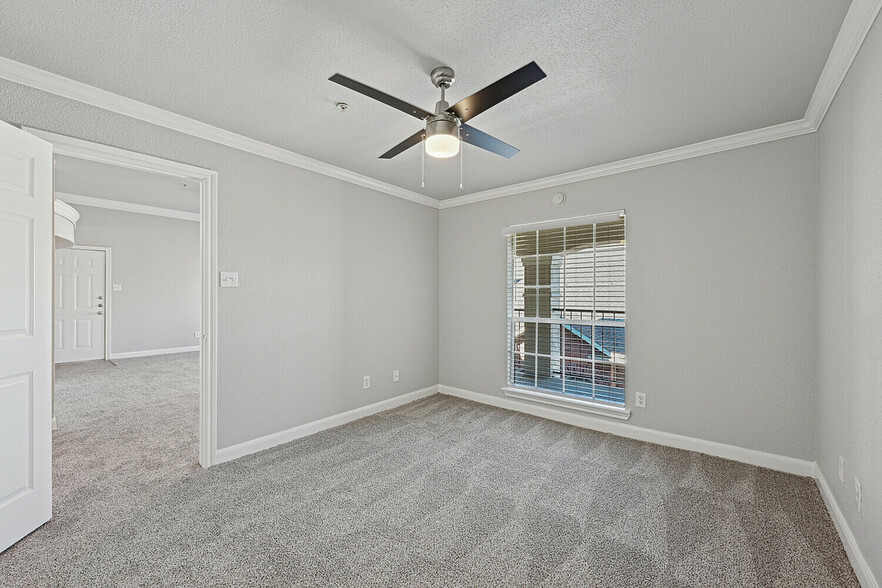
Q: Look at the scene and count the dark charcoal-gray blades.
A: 4